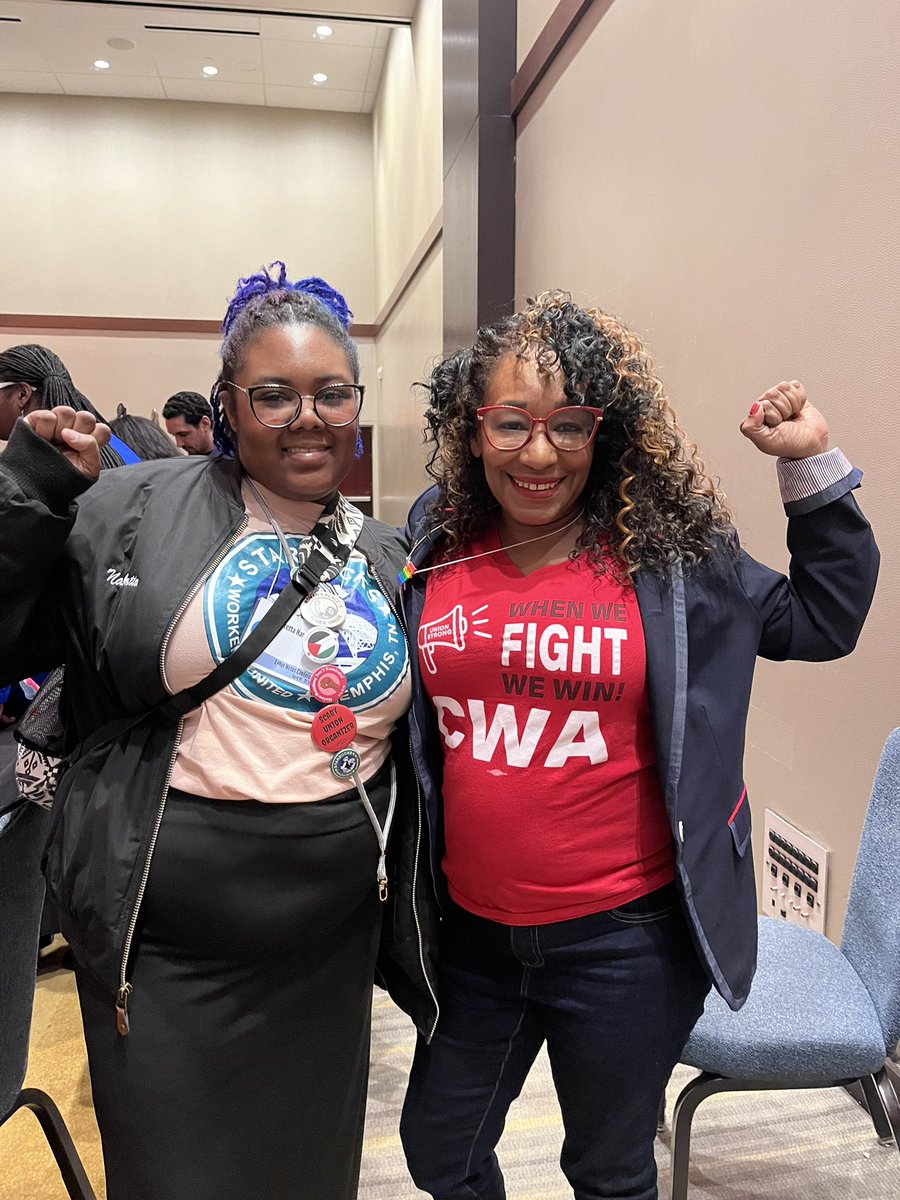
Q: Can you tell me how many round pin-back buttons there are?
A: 5